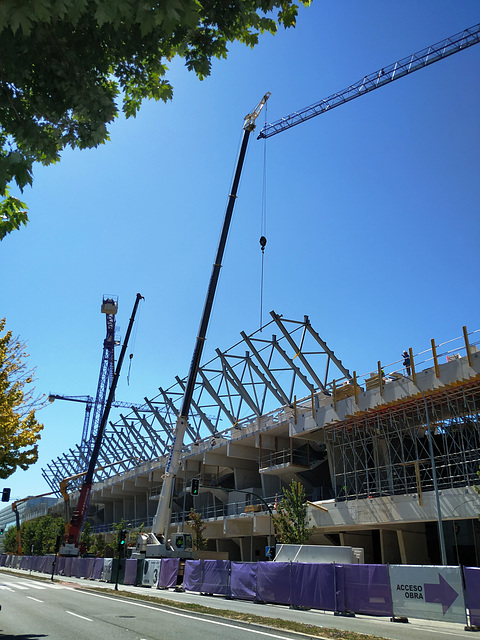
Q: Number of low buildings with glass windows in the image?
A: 1